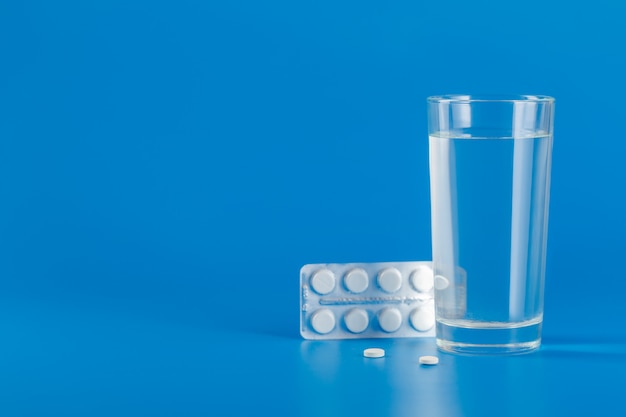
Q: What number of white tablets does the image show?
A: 10